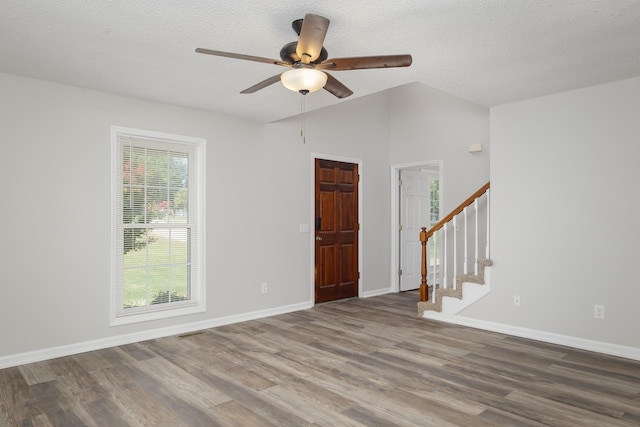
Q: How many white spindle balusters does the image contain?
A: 6